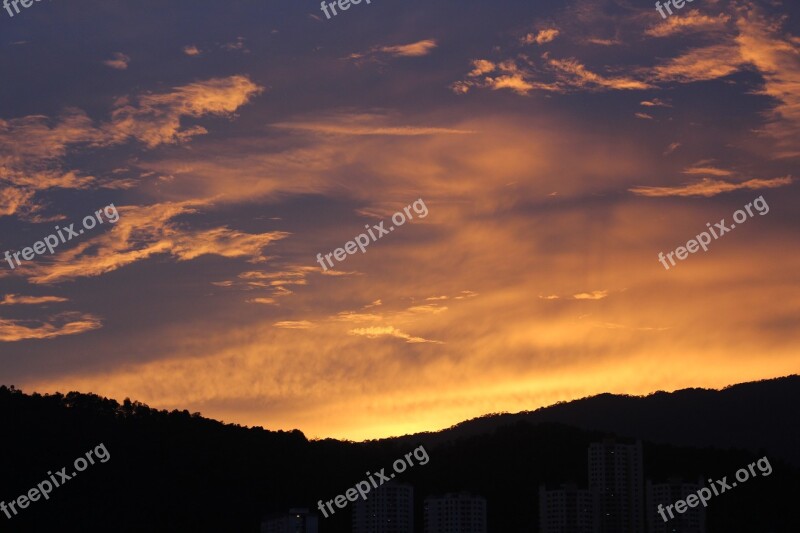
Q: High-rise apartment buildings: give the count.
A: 6